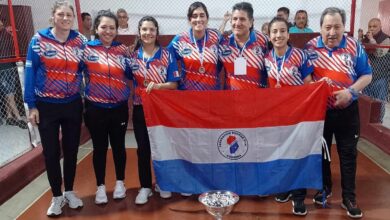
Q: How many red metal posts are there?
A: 3